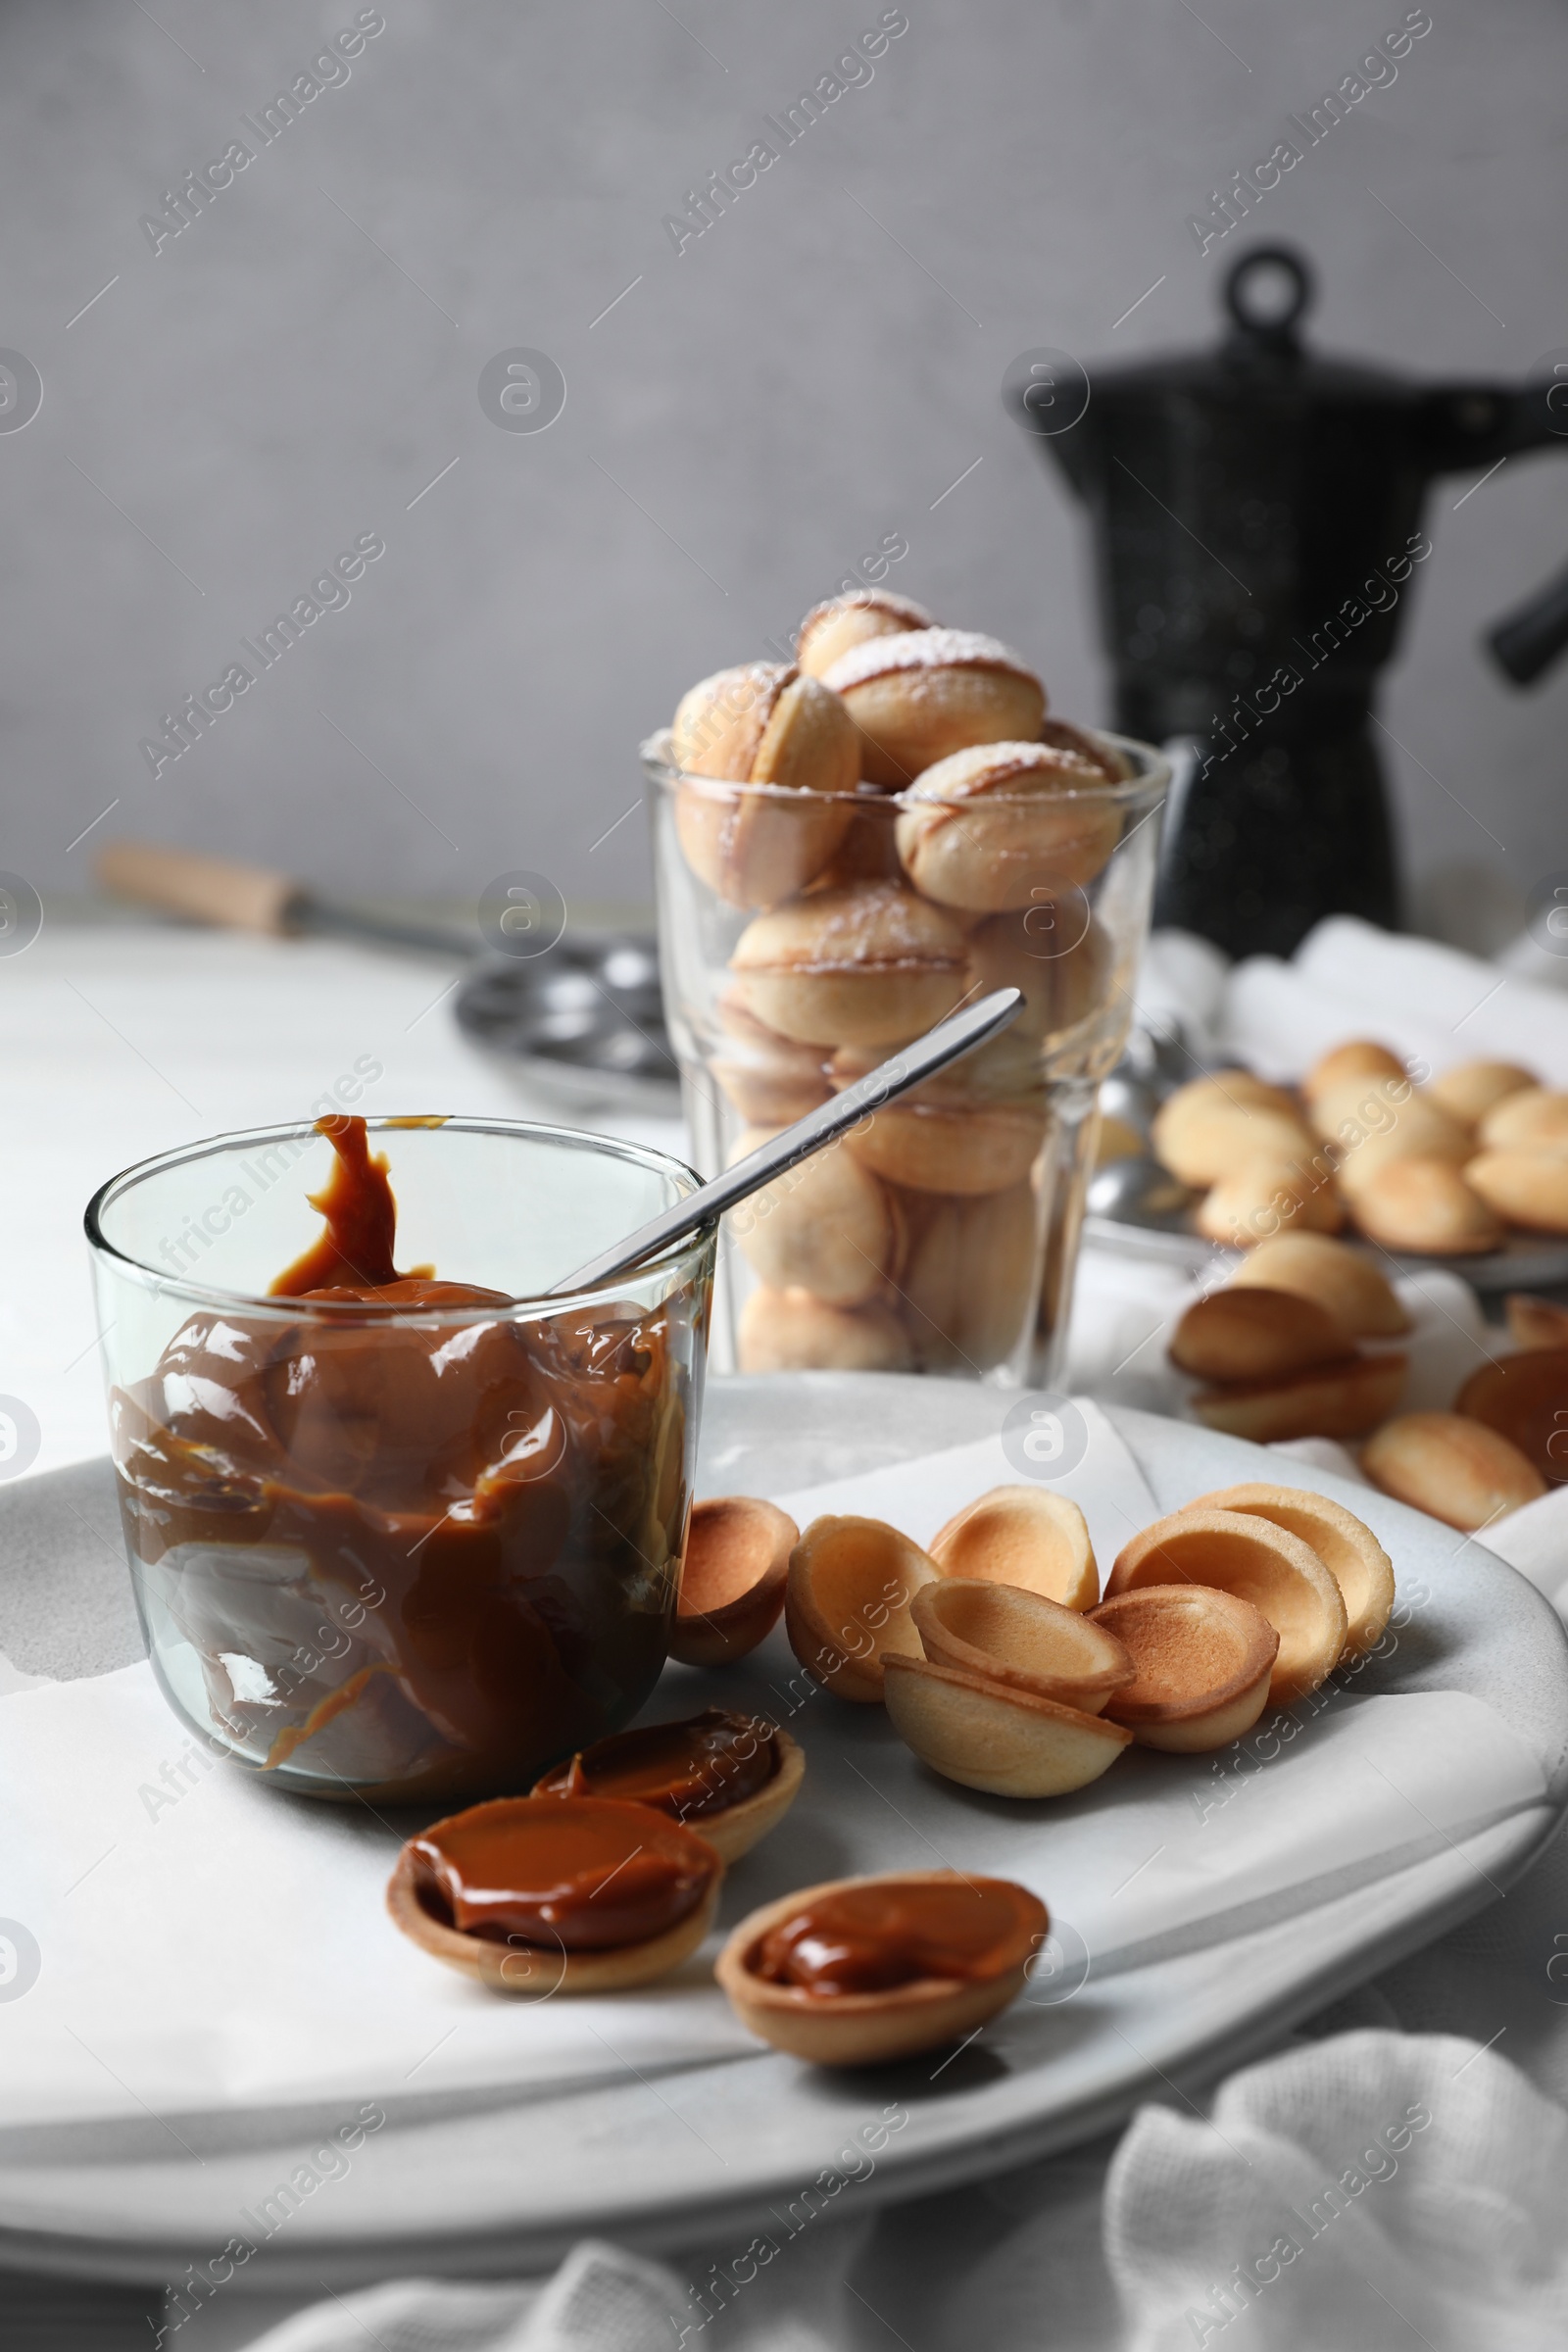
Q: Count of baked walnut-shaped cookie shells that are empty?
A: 8